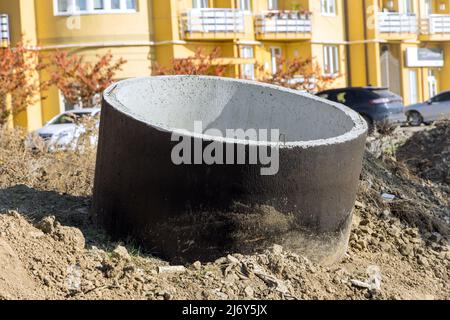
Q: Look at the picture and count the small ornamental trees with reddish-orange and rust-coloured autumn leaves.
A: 4